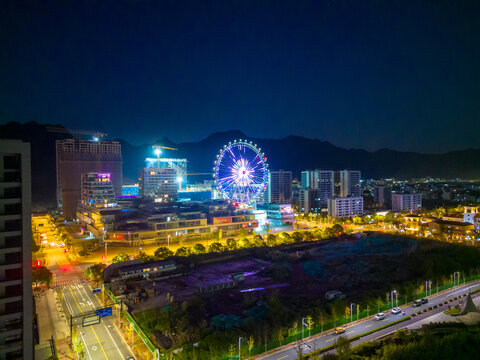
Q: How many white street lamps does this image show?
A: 6